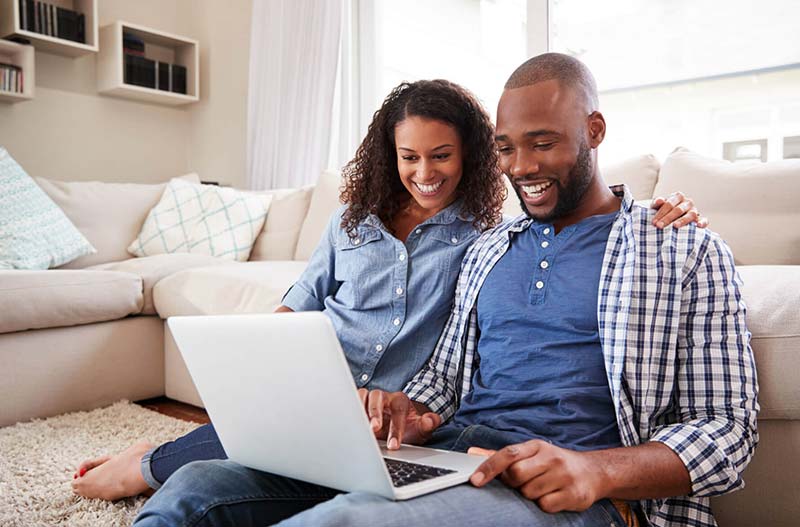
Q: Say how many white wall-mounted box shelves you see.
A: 3